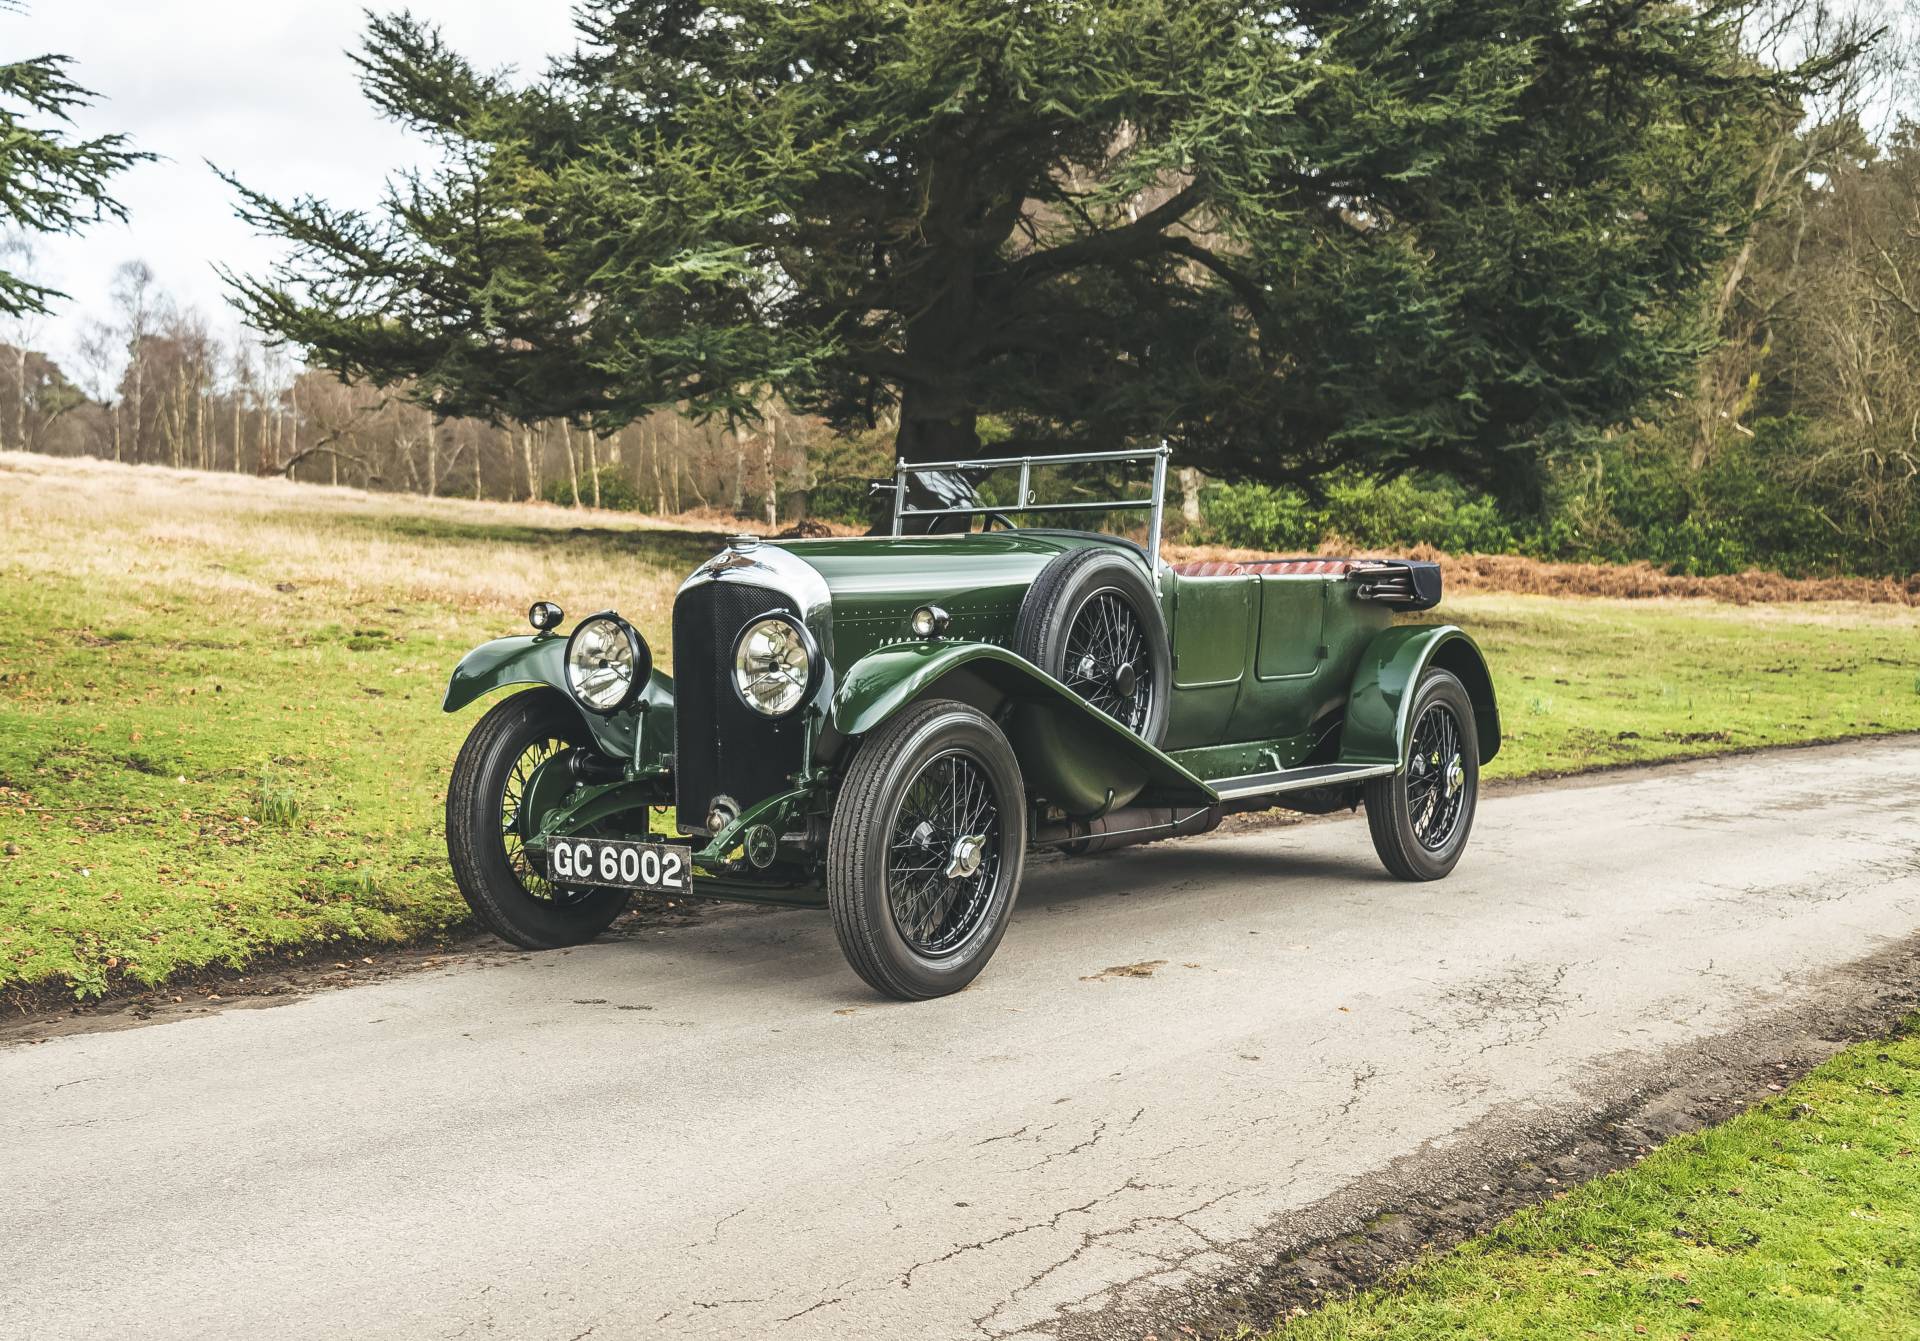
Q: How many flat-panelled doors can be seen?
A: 2